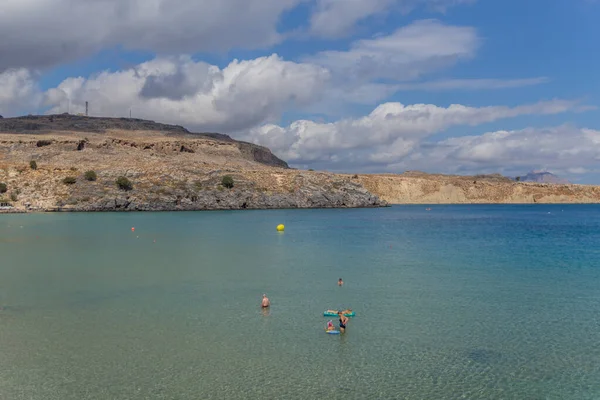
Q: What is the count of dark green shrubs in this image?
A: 6